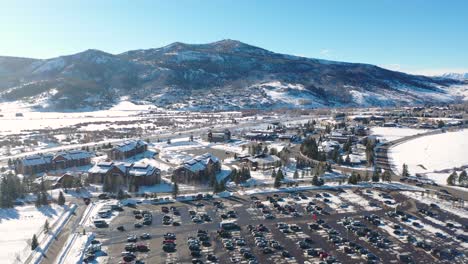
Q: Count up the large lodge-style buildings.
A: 4